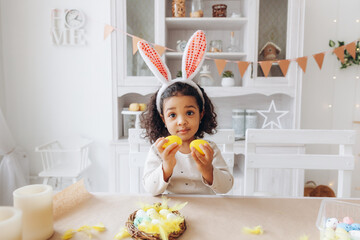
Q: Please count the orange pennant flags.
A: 11